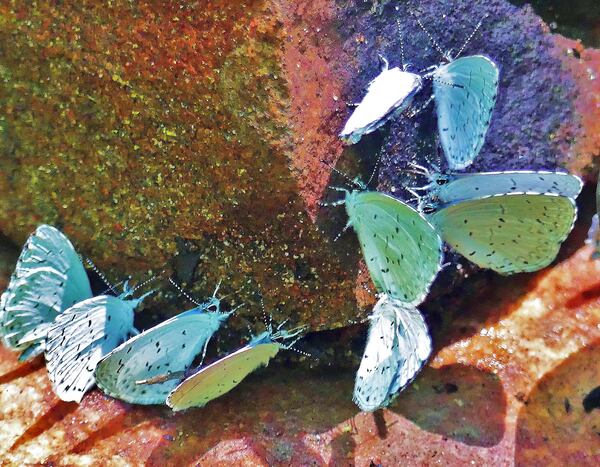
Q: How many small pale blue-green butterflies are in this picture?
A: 10